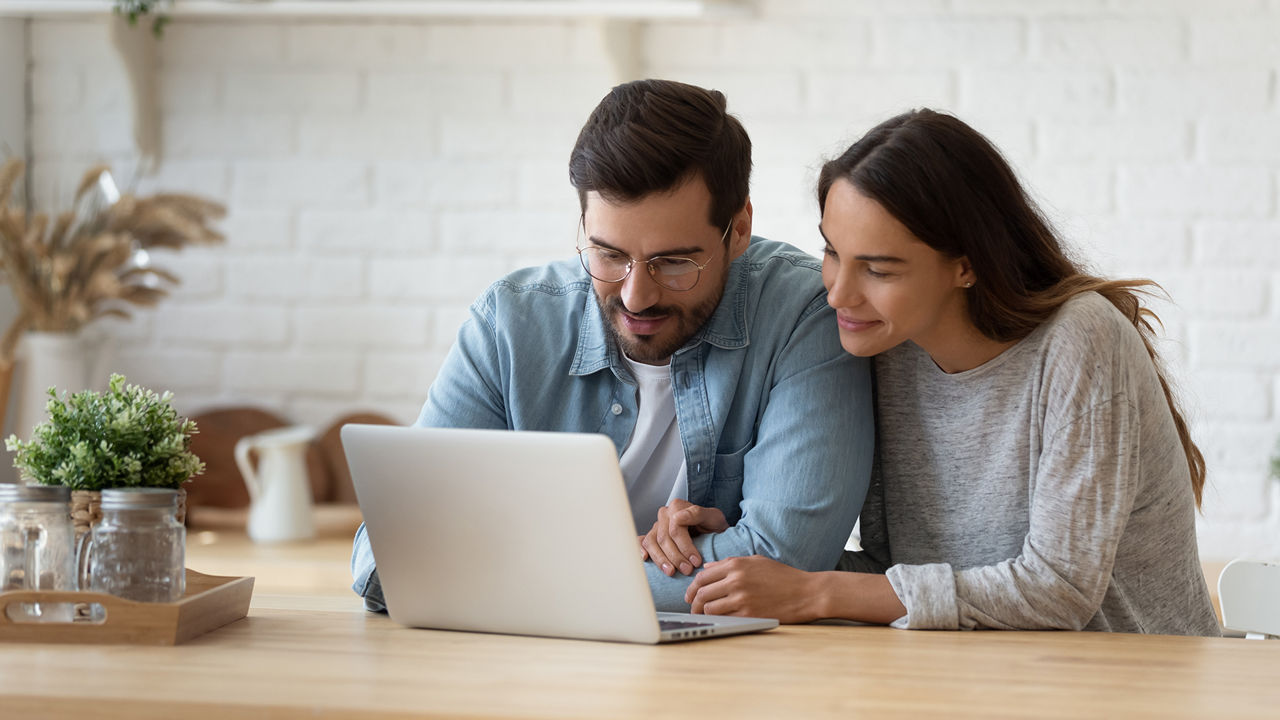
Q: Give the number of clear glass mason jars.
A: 2